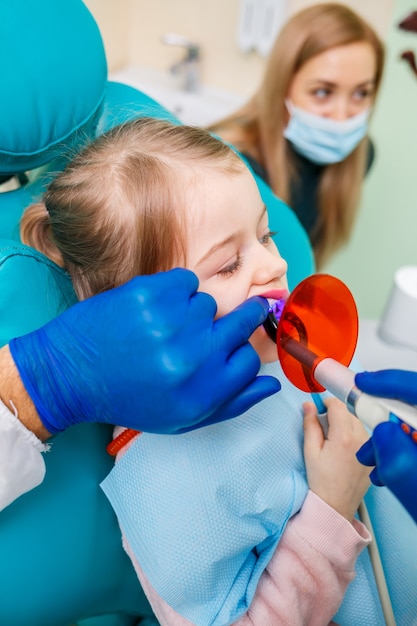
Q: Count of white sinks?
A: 1